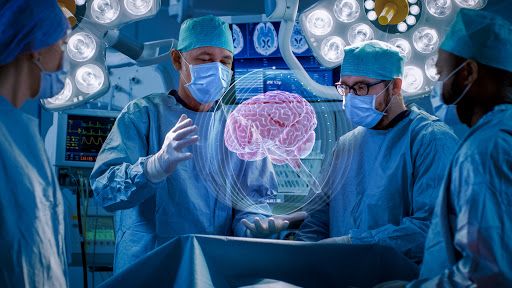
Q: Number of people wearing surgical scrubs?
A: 4